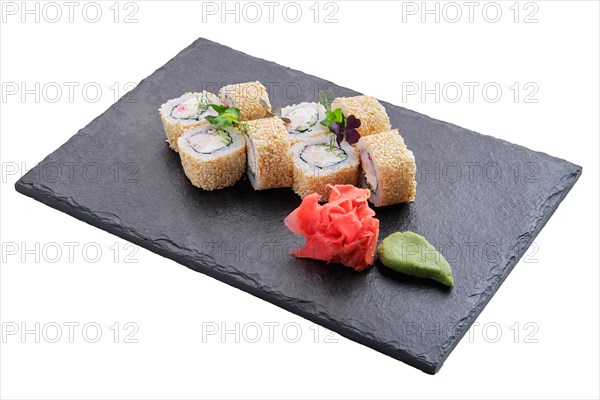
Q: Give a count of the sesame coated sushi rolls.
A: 8